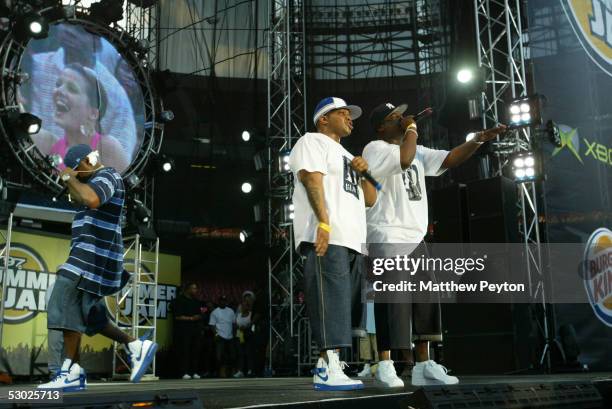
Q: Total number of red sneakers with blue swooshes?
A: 0